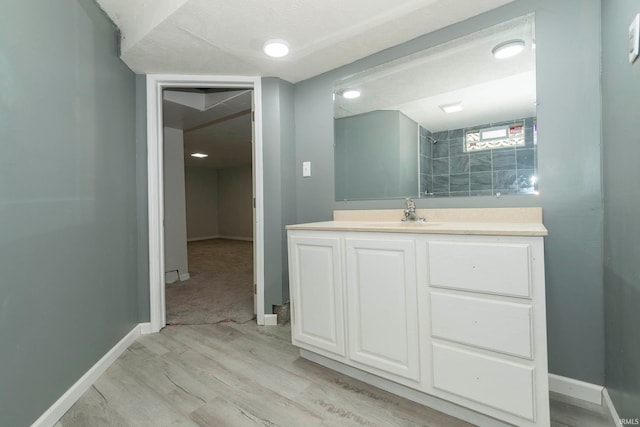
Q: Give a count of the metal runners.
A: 0